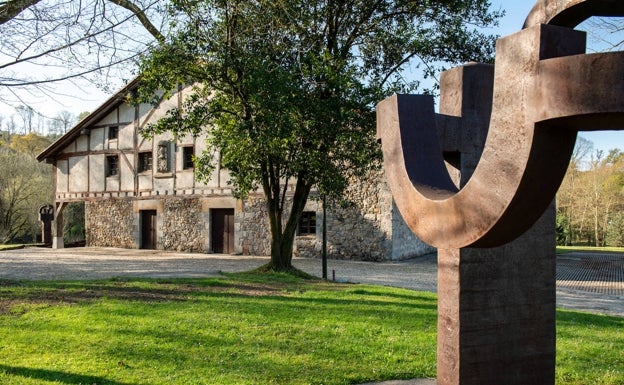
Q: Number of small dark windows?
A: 5